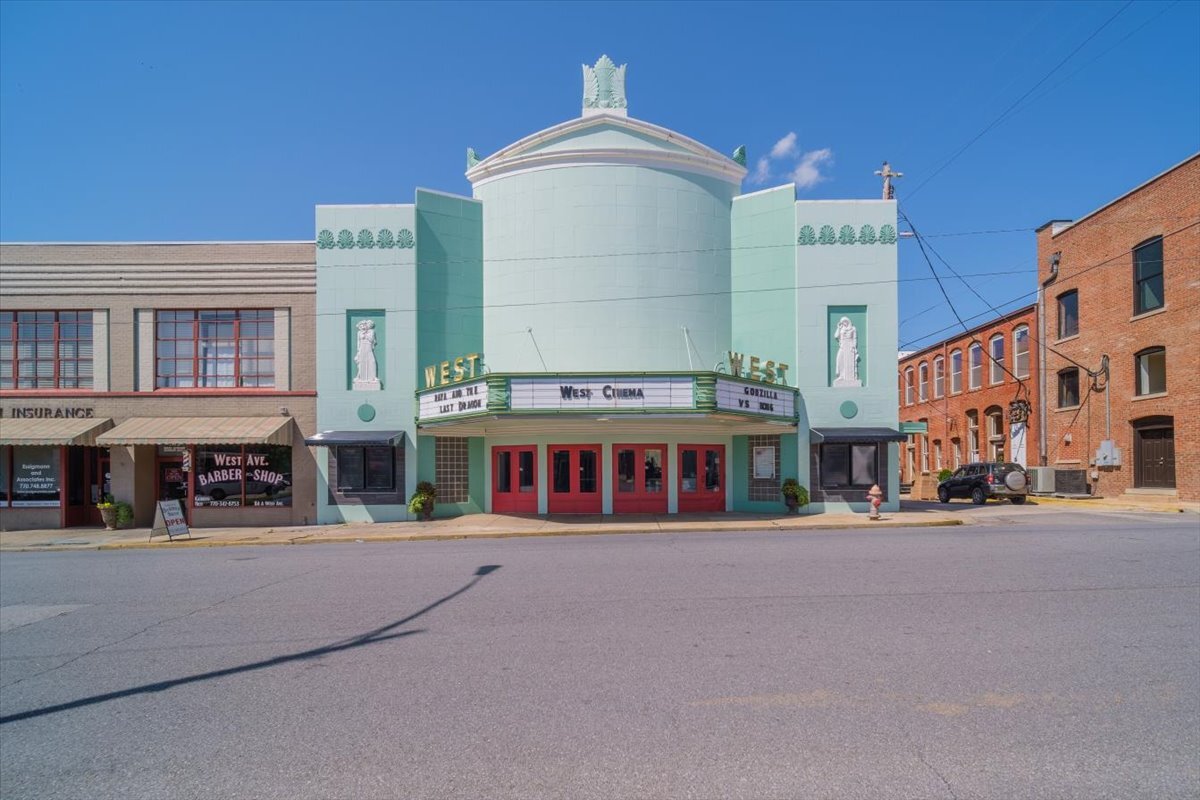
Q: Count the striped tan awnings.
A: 2